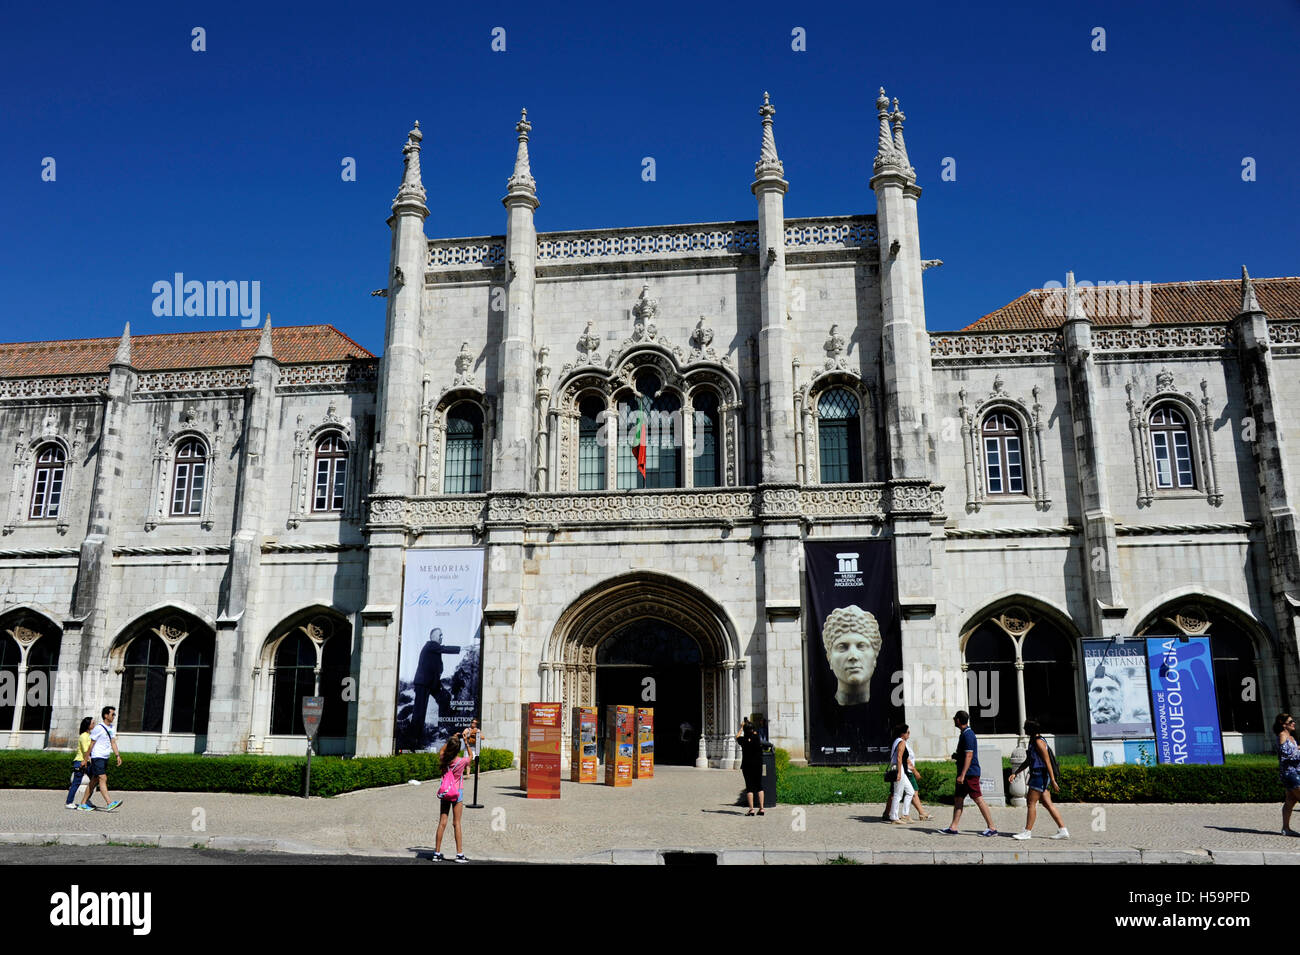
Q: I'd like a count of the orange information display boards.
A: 4